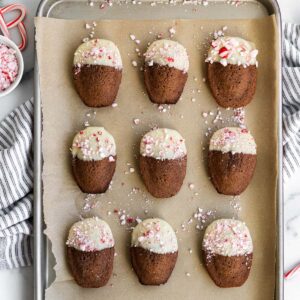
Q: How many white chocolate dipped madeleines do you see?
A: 9